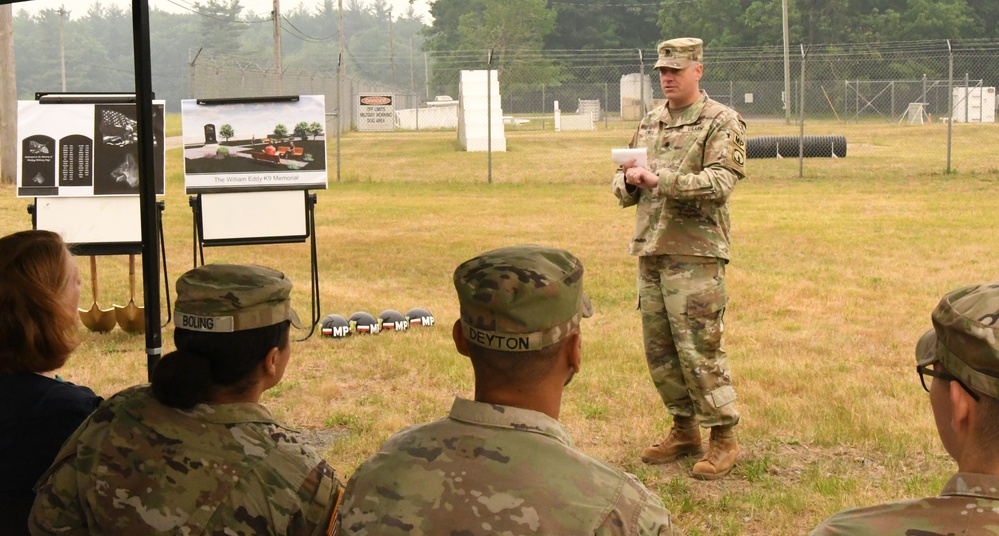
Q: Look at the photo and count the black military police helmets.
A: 4